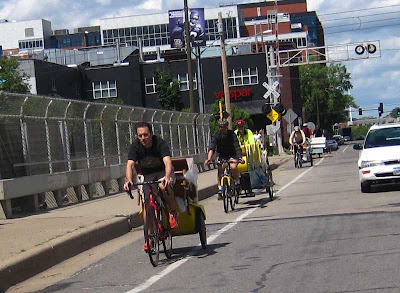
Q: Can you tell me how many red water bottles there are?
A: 0